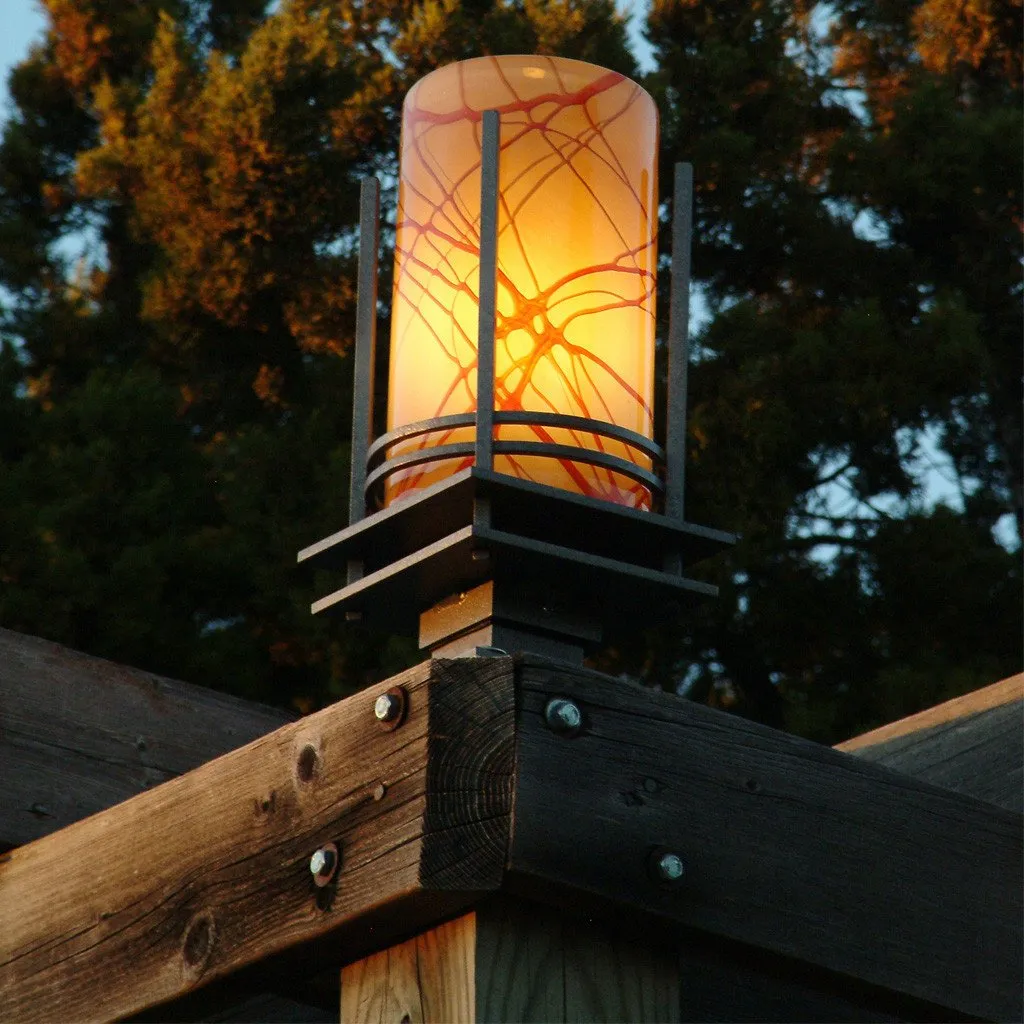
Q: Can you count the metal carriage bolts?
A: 4